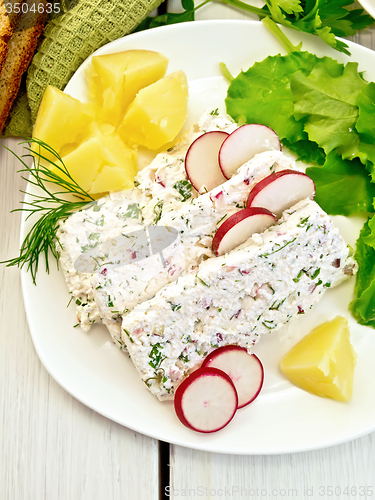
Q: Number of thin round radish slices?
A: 6